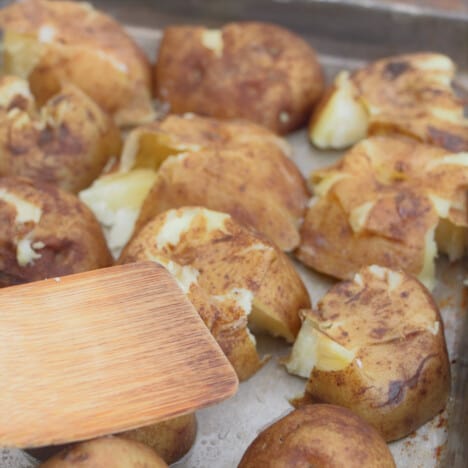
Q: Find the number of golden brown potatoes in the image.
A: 12